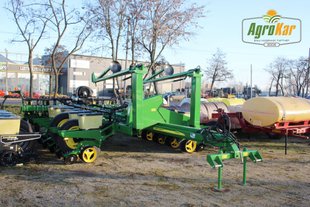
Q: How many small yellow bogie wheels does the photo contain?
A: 5